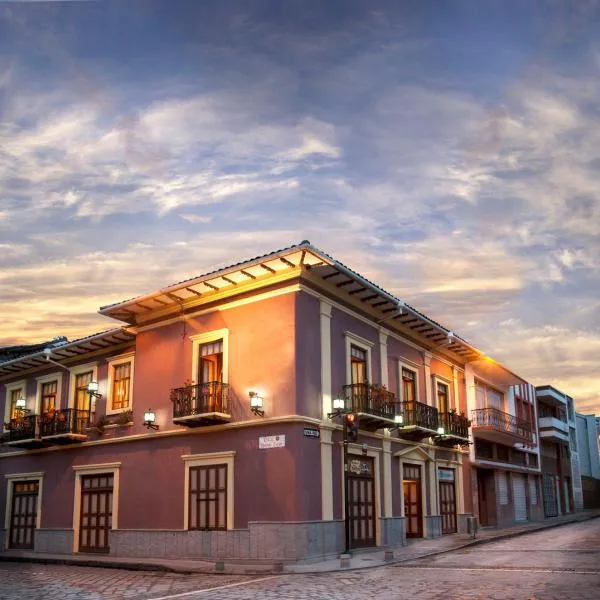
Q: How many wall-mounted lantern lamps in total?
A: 7